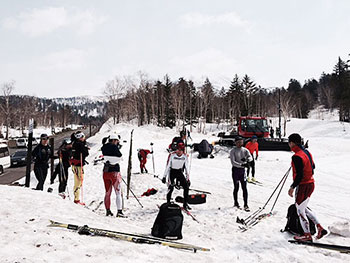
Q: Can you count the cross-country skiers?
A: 10